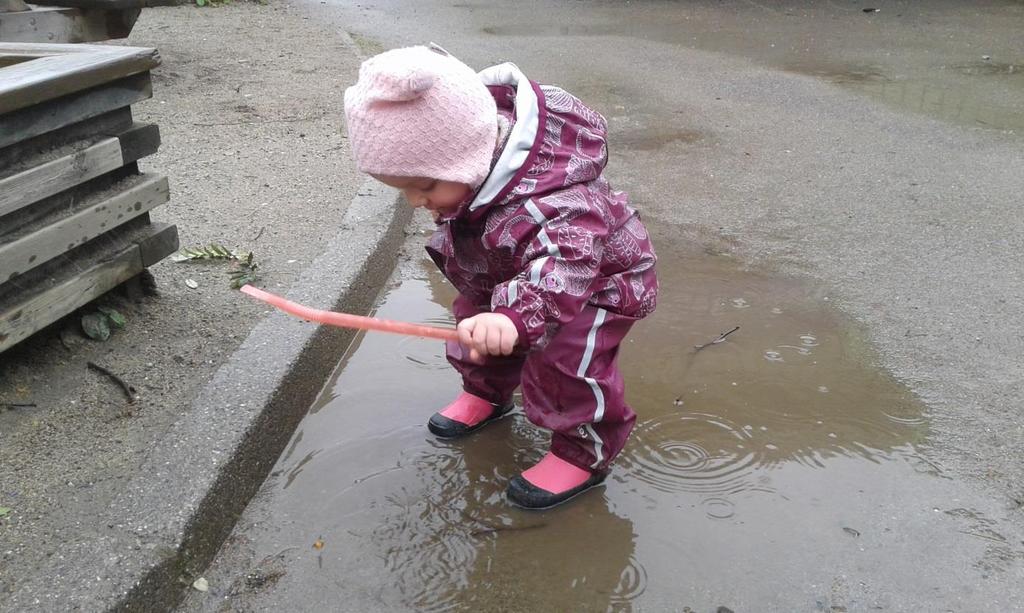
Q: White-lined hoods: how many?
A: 1